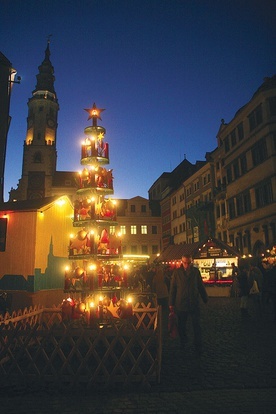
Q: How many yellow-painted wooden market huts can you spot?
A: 1